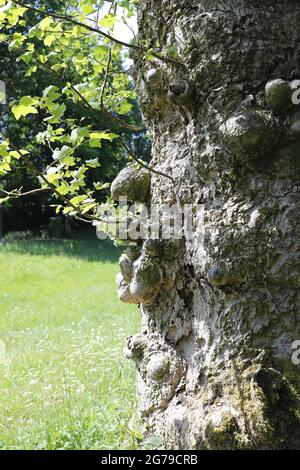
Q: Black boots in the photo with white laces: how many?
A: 0